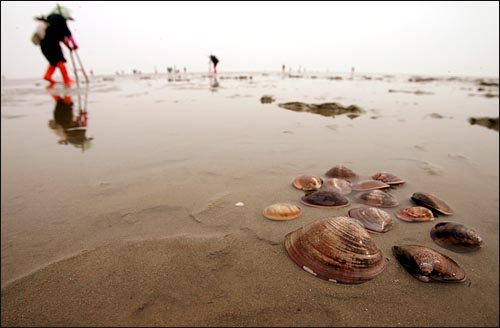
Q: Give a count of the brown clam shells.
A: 14